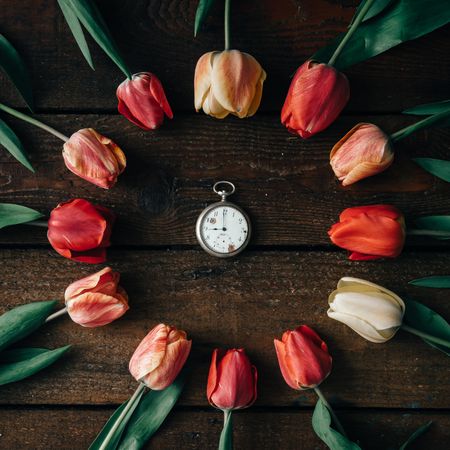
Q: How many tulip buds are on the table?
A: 12